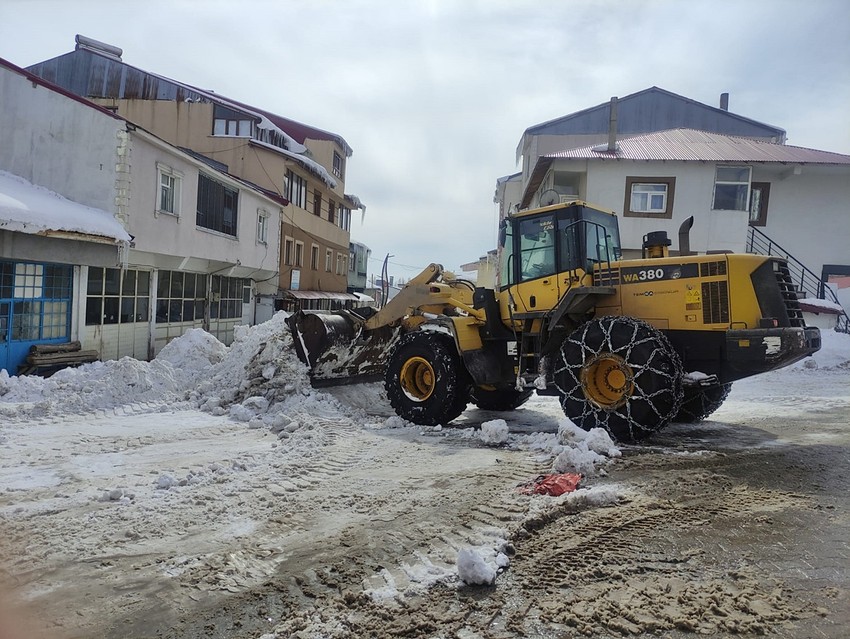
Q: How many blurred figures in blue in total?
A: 0